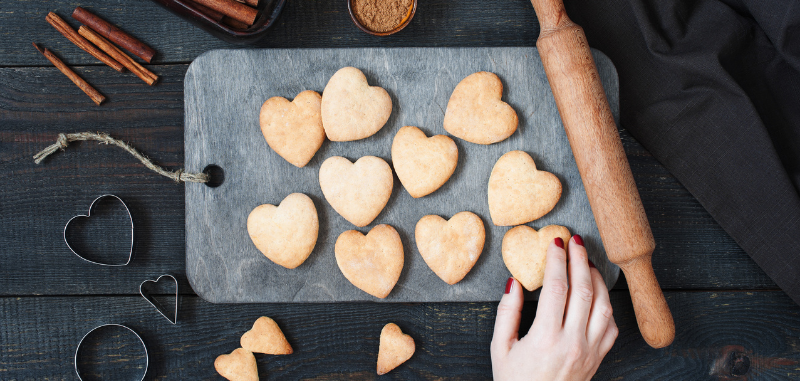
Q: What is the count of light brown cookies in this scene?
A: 13